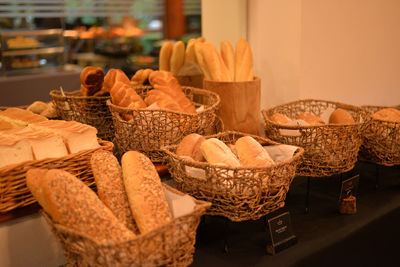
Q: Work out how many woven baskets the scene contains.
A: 7